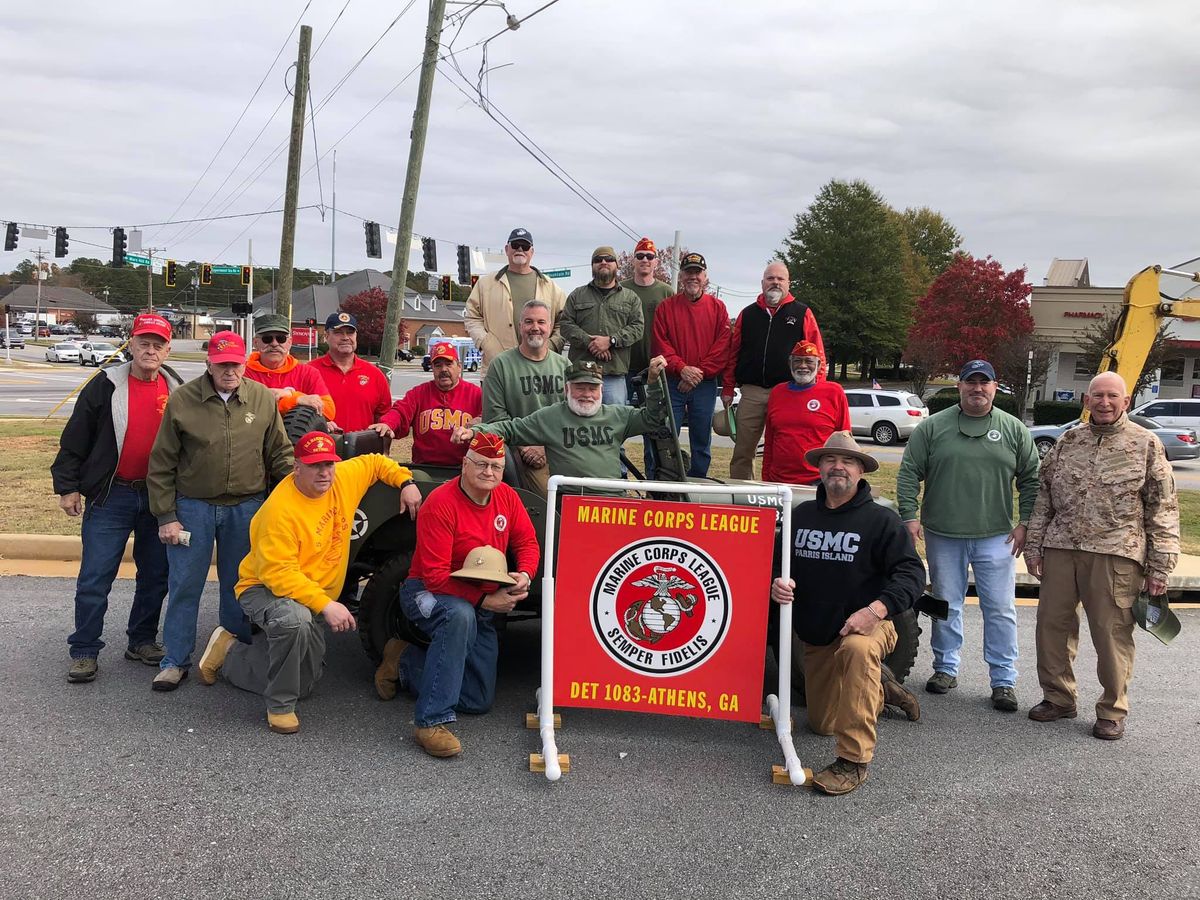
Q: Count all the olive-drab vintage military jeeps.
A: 1